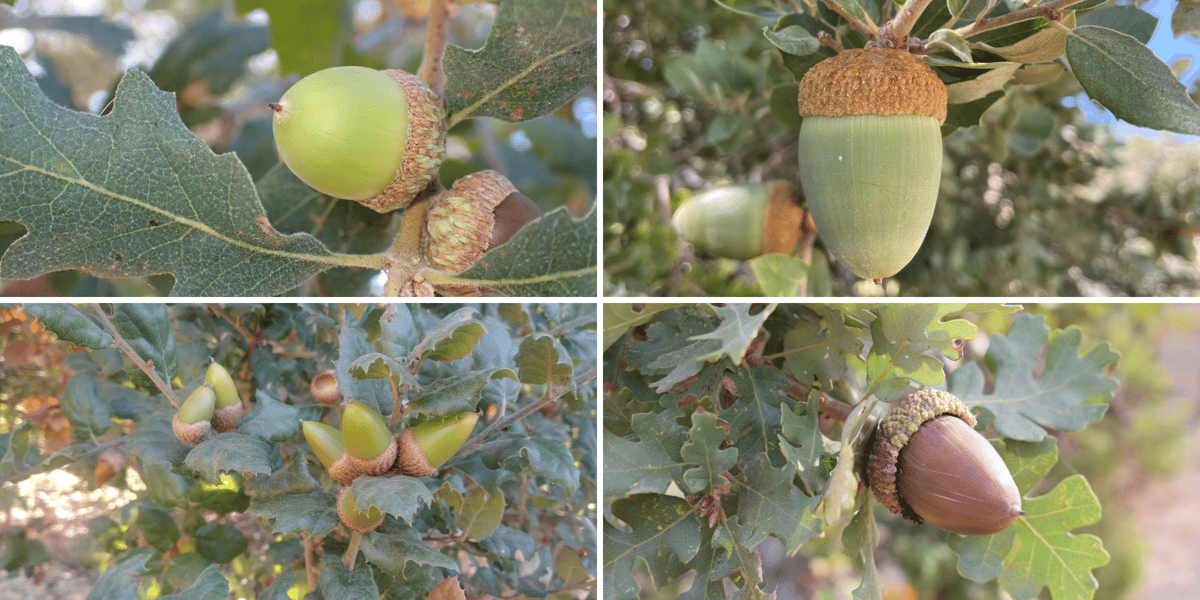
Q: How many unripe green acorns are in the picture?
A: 9